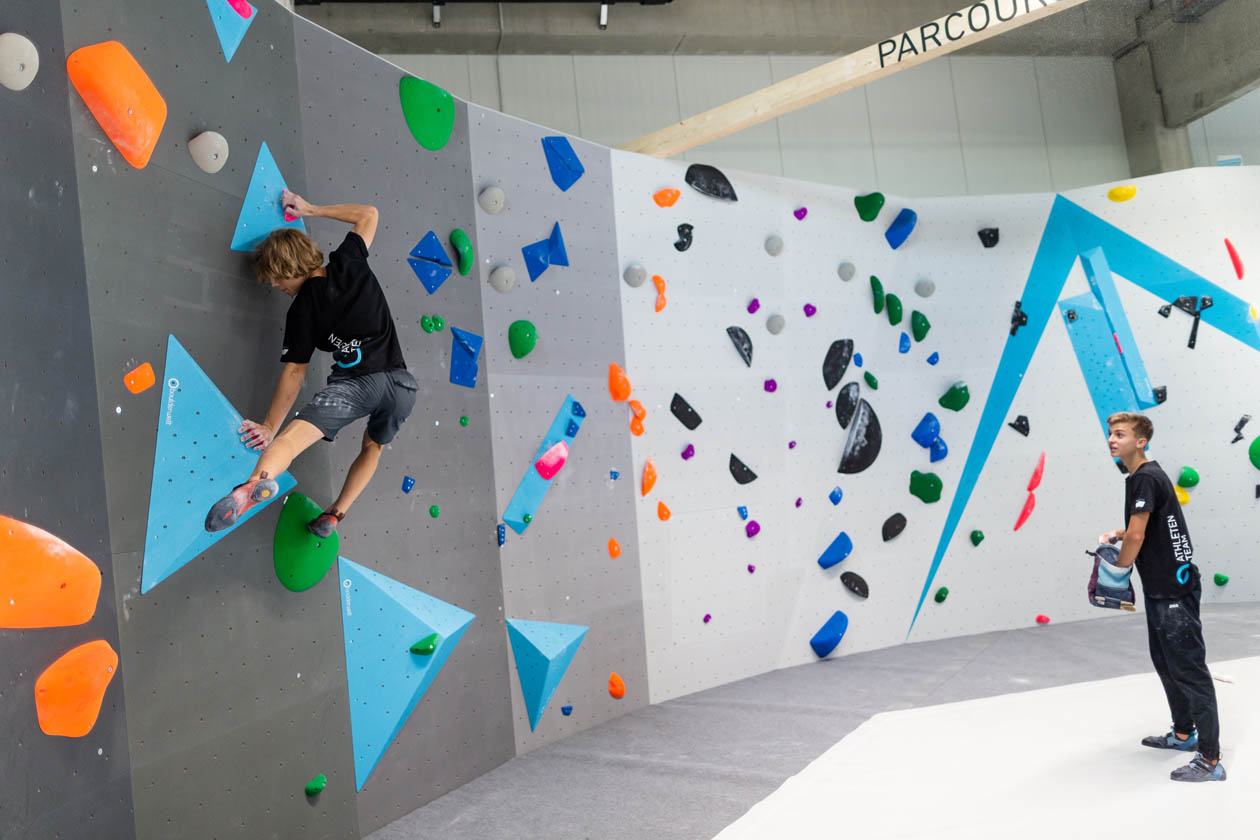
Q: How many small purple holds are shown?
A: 11